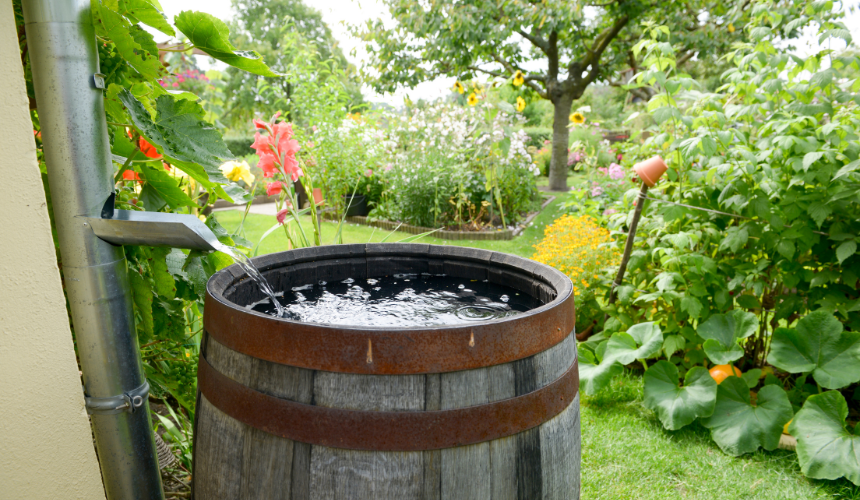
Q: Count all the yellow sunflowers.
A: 5